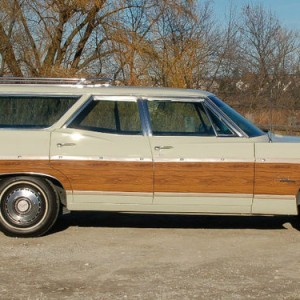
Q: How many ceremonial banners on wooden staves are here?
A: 0